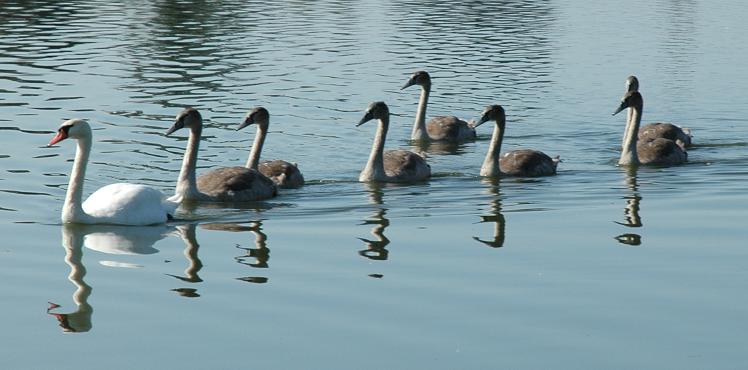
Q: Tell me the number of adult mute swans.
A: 1